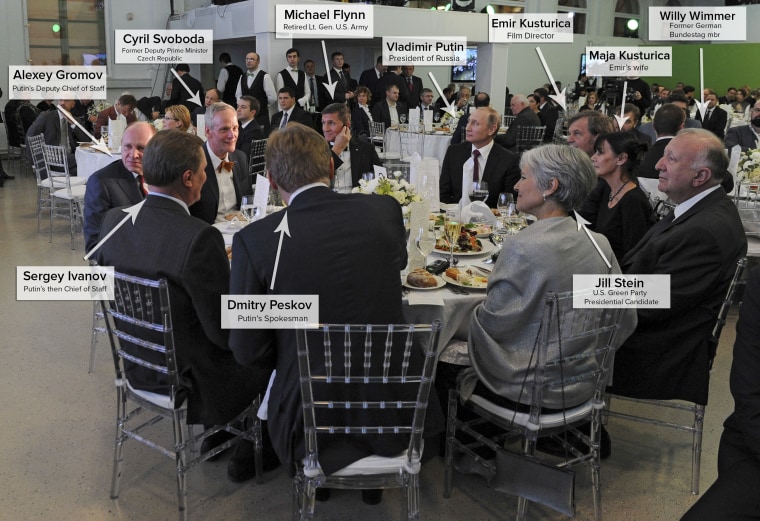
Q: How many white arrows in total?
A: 10